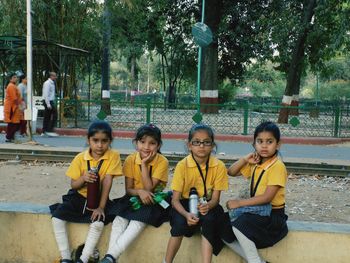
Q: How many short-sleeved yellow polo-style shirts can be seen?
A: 4